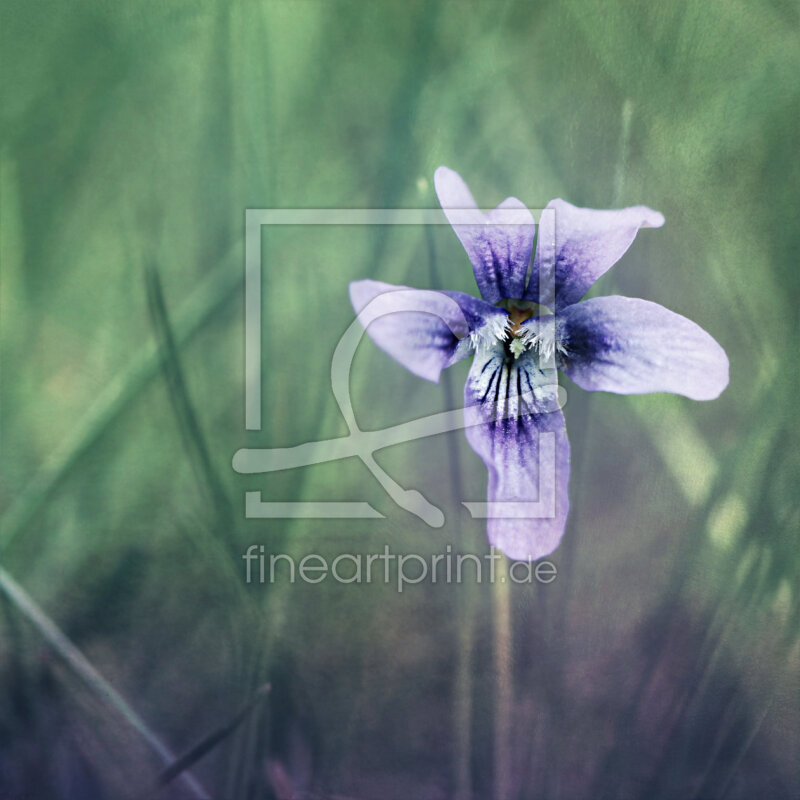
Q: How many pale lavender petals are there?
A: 5